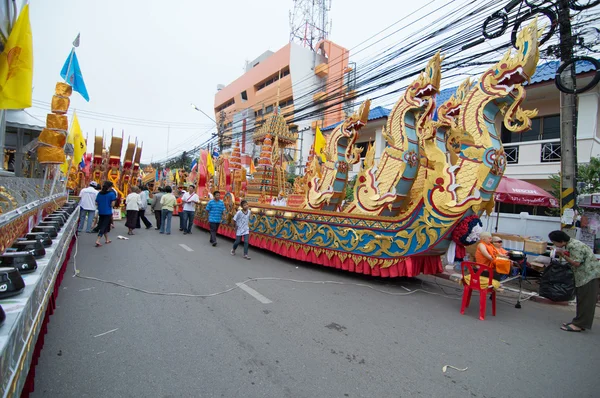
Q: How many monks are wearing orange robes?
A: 2